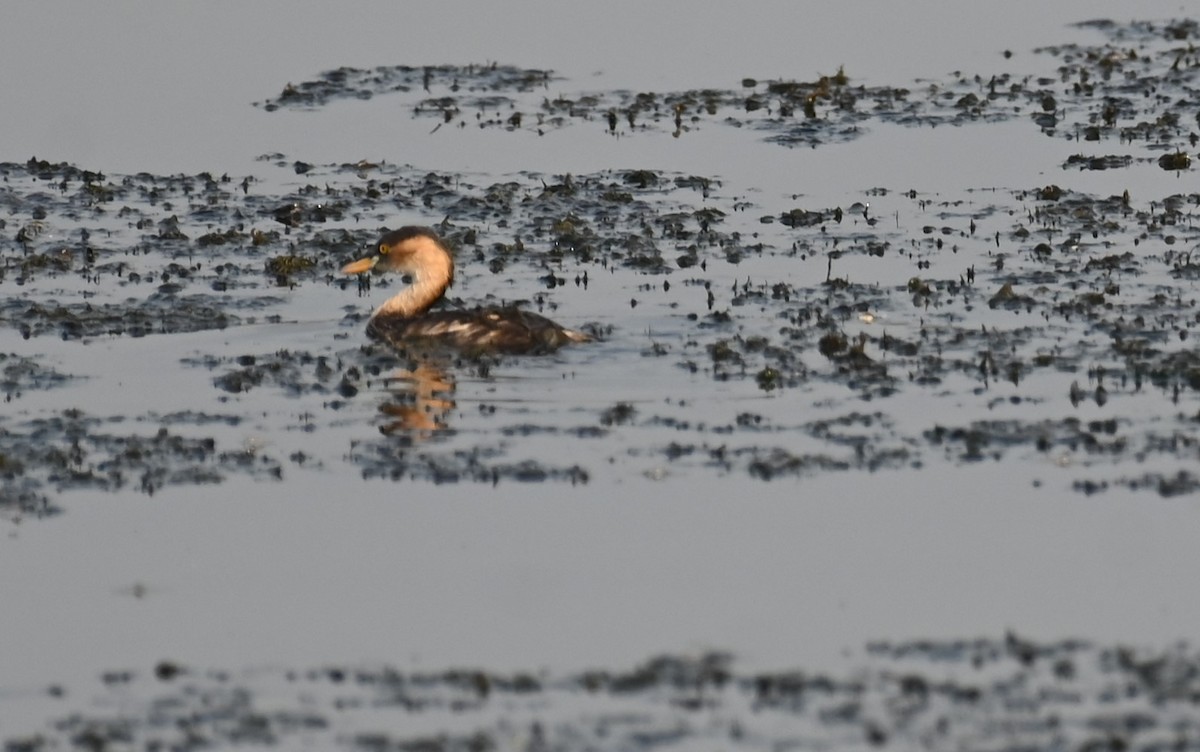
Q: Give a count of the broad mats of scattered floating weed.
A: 3